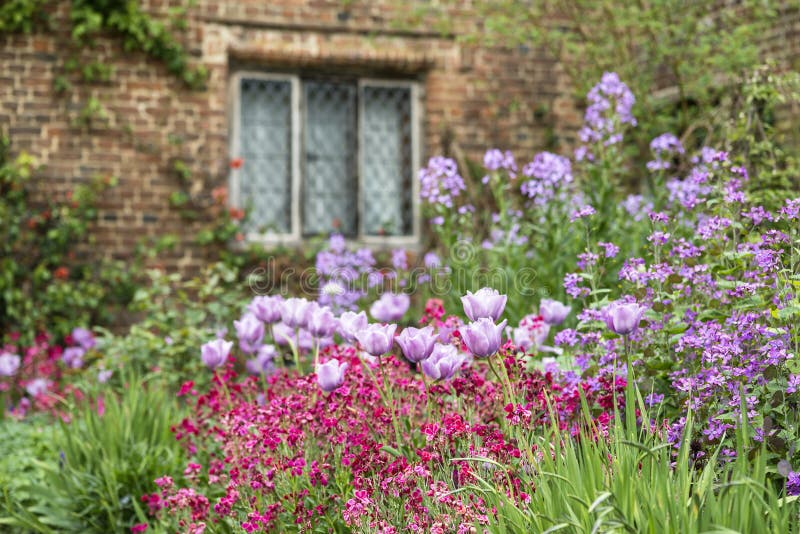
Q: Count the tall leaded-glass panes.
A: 3